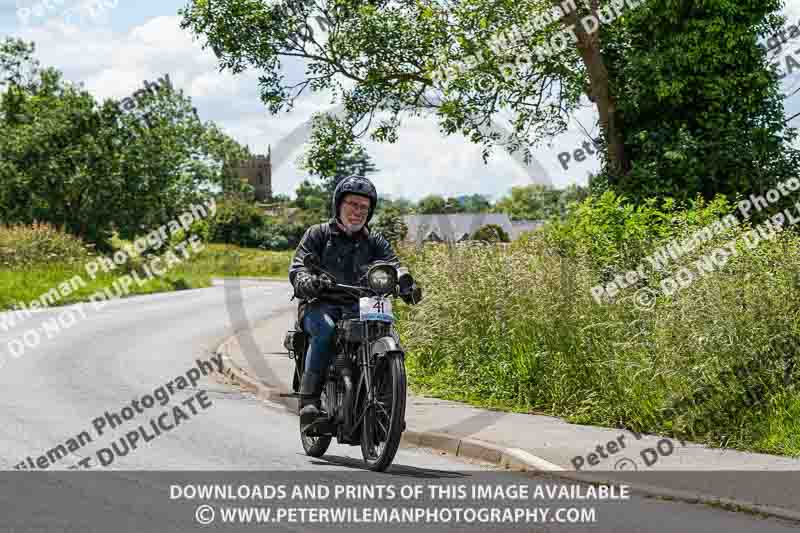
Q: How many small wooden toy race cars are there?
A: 0